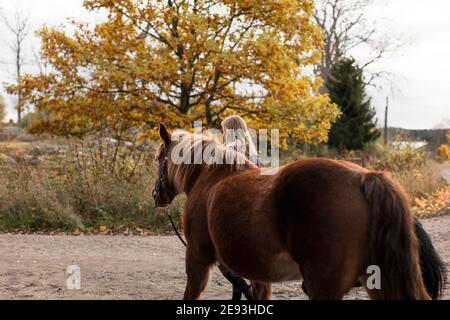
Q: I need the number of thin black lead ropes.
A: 1